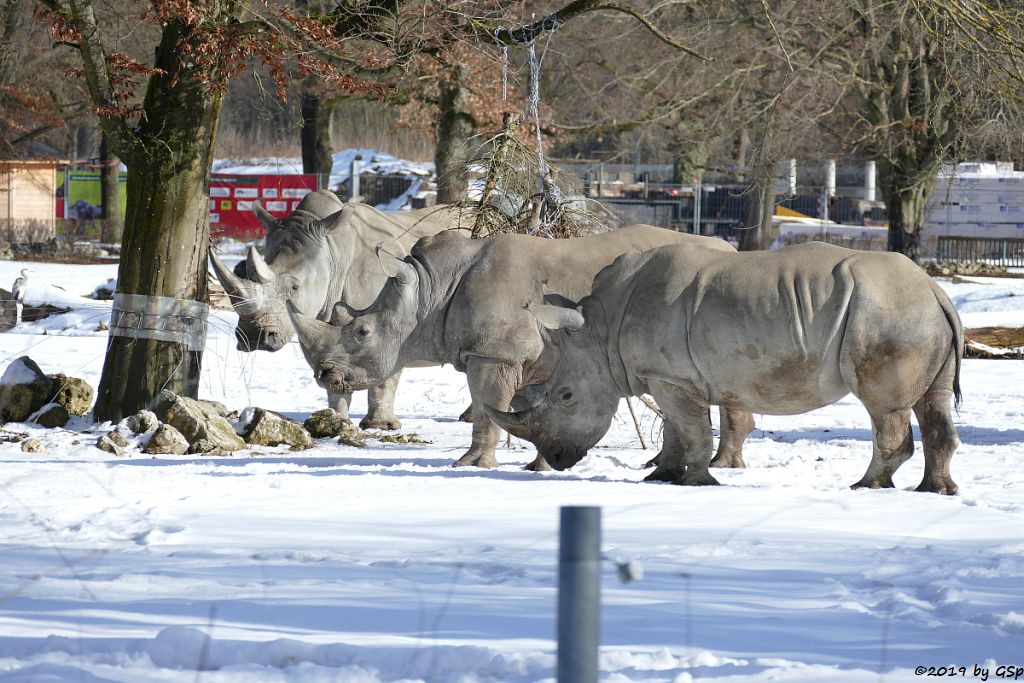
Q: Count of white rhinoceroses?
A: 3